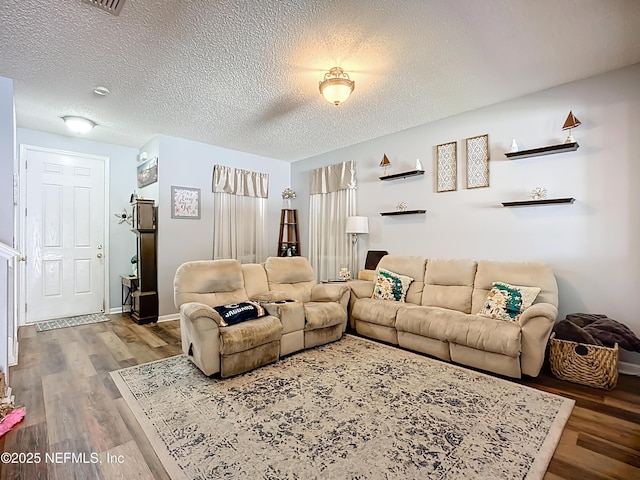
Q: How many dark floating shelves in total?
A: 4